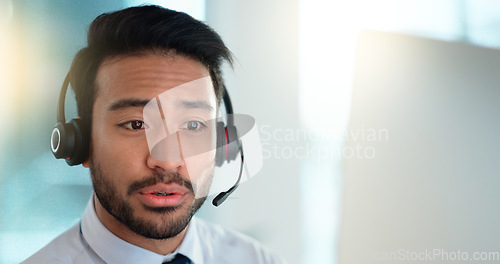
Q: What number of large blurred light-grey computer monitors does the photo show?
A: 1